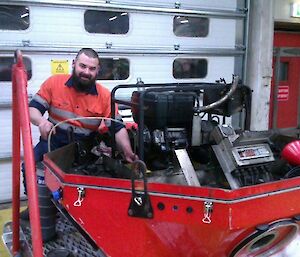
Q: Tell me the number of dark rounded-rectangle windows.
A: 6